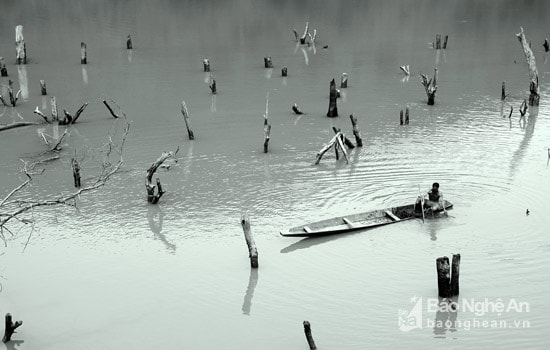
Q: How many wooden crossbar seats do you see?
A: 3